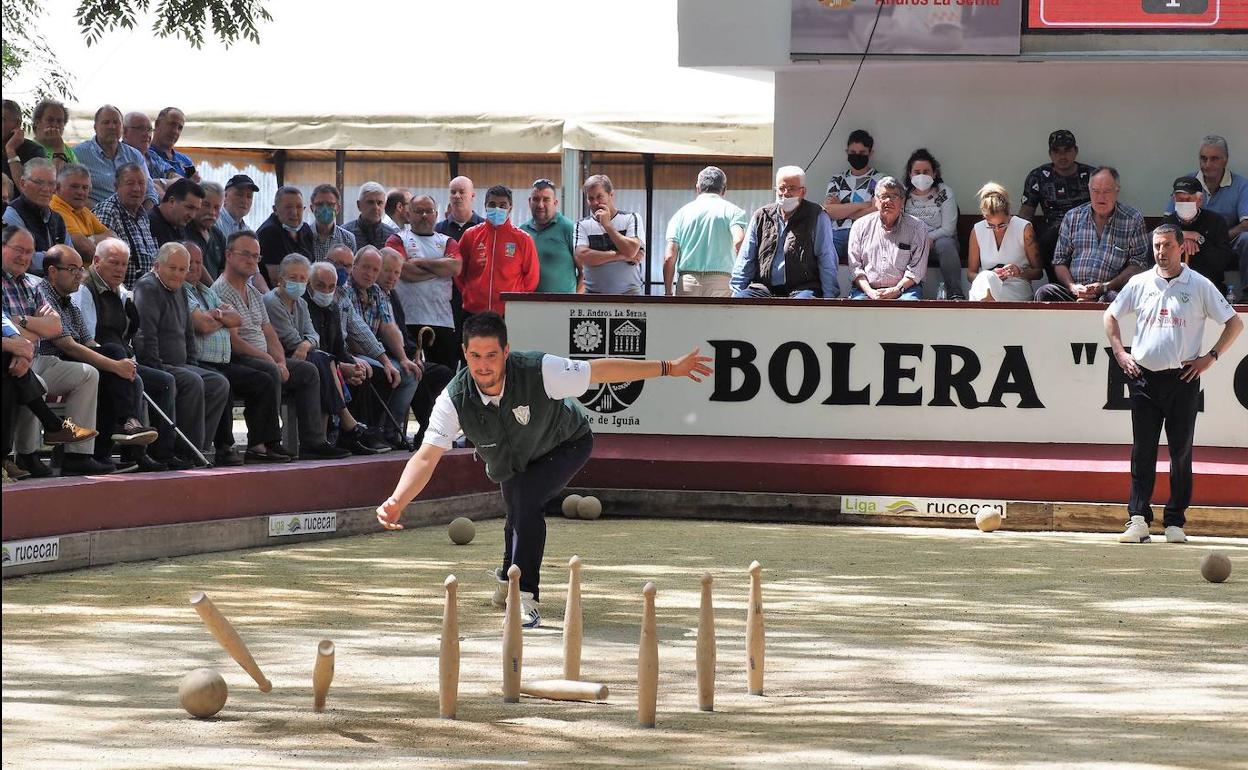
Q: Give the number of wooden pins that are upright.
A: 6